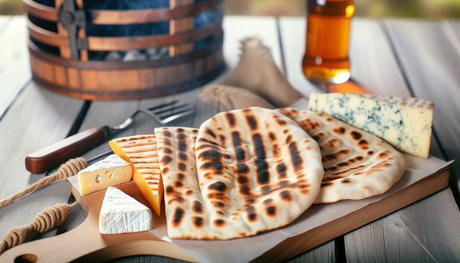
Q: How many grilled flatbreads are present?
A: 3